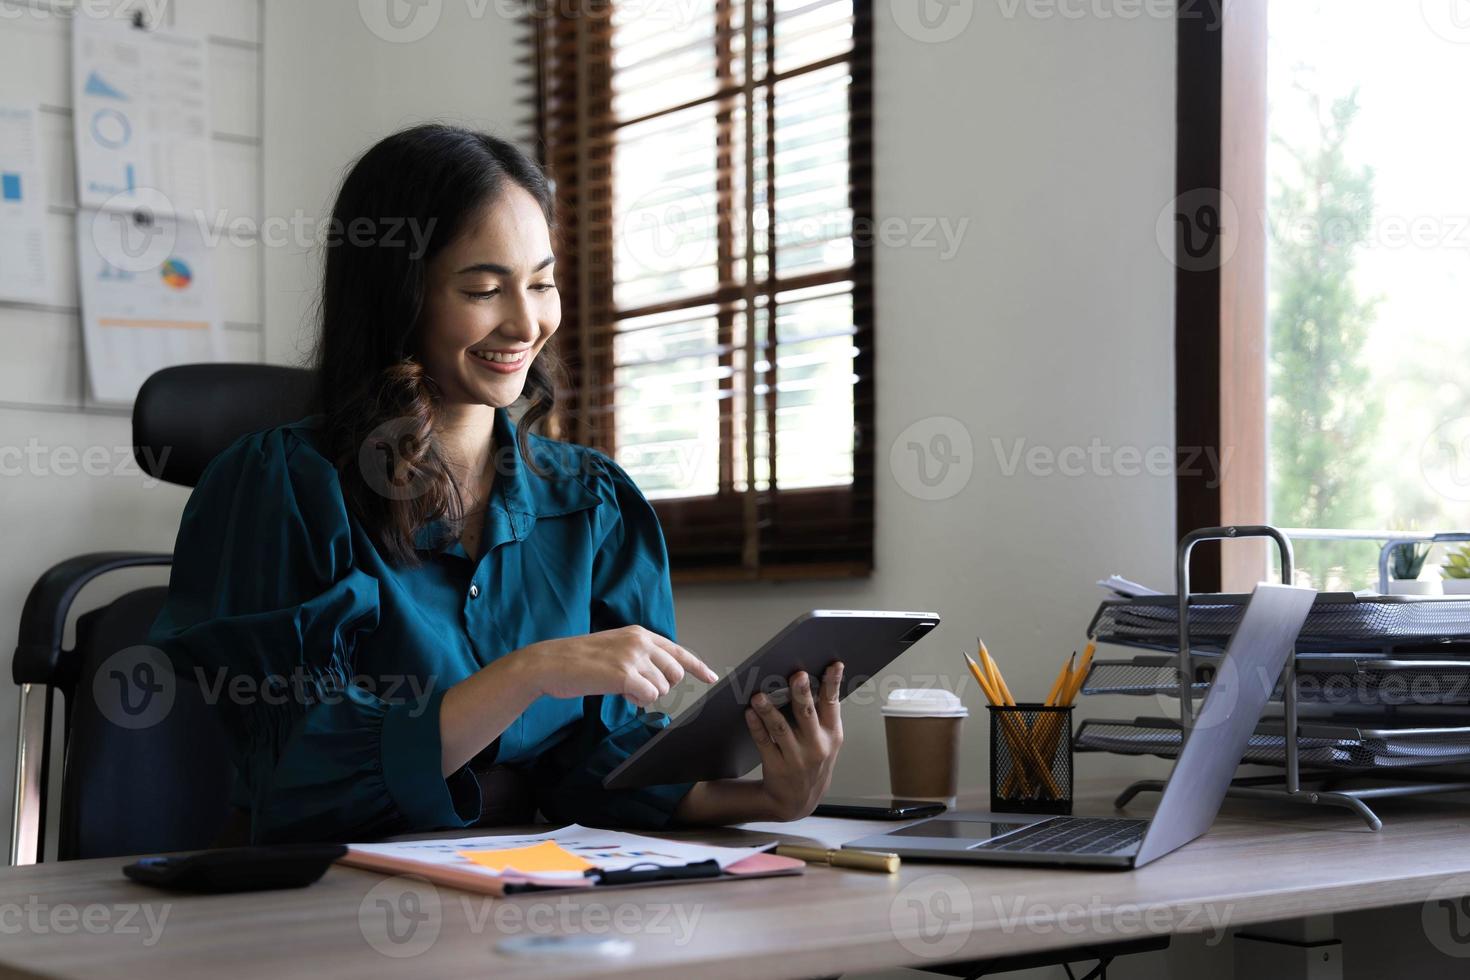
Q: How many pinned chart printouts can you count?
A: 3